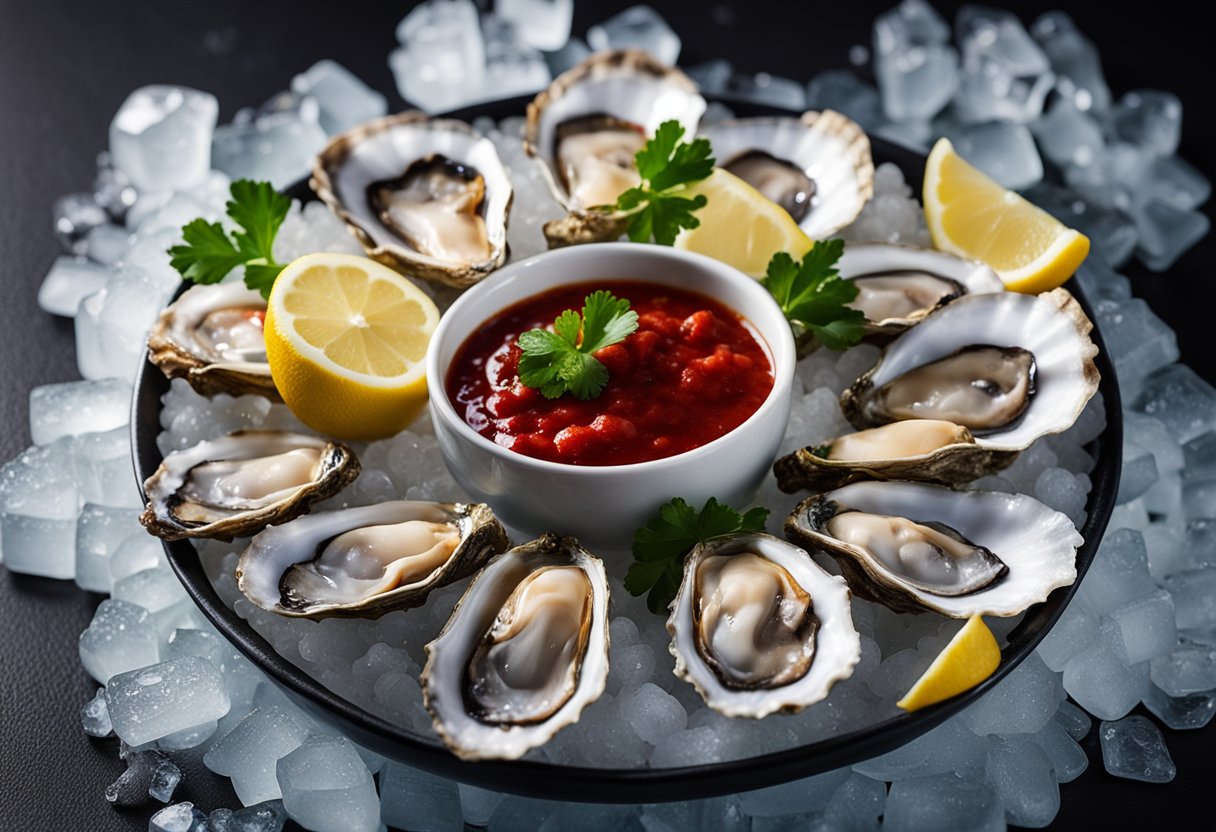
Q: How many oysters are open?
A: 12